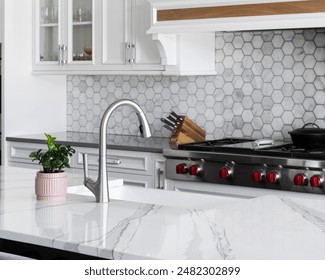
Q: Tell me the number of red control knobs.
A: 7